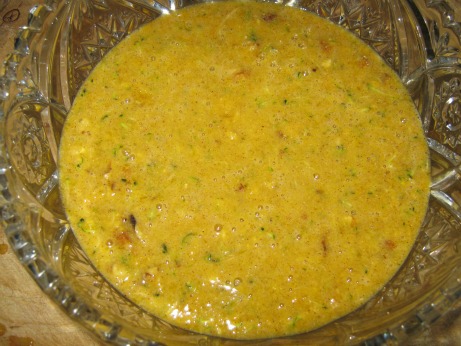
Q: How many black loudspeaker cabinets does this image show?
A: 0